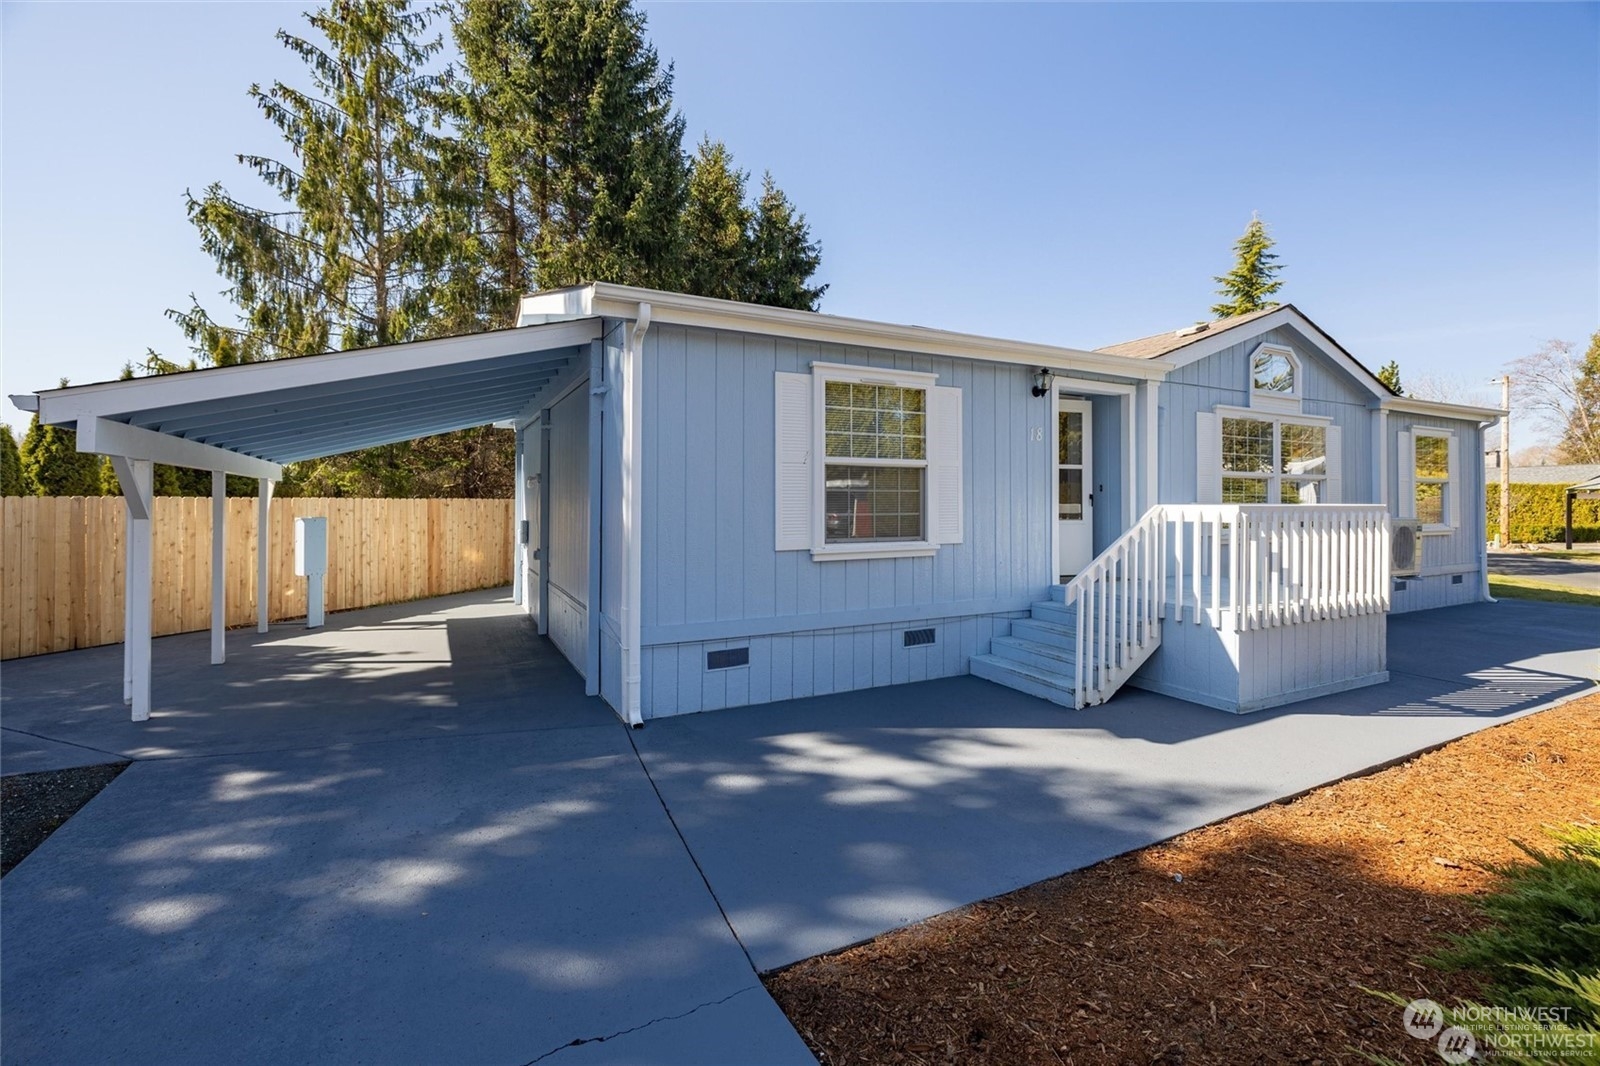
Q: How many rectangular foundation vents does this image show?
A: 4